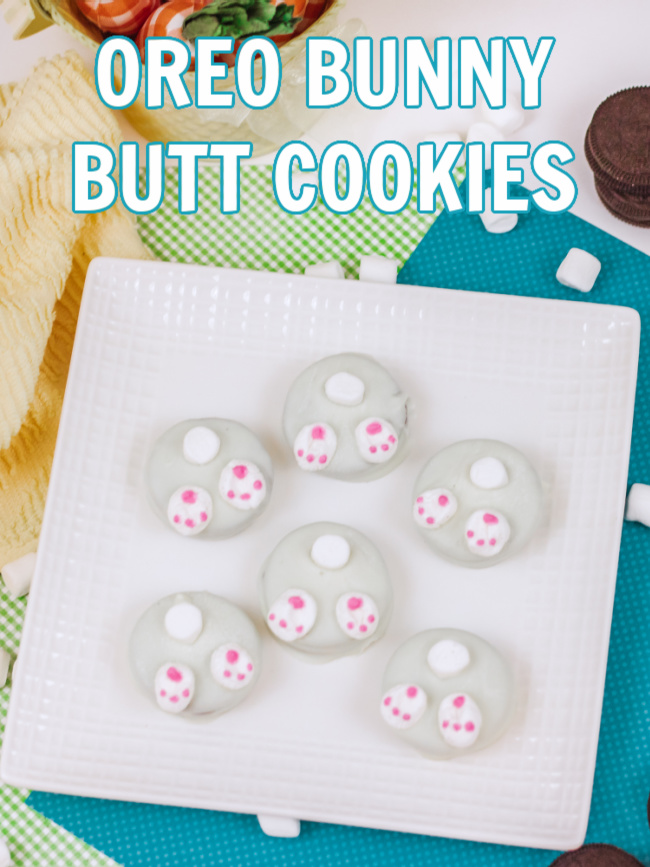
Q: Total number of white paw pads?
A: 12